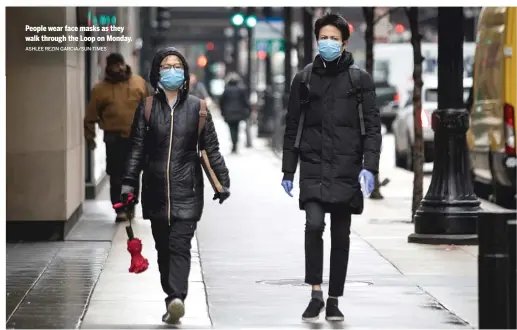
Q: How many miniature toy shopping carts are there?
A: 0